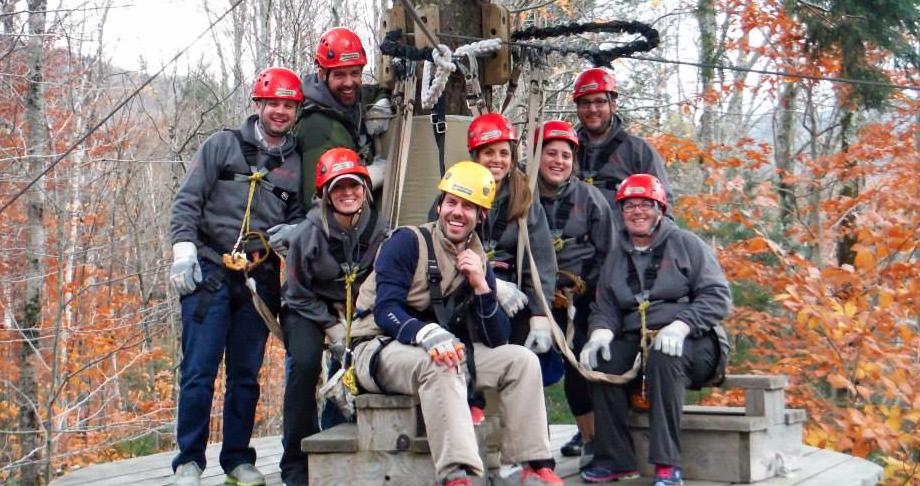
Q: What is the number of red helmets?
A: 7